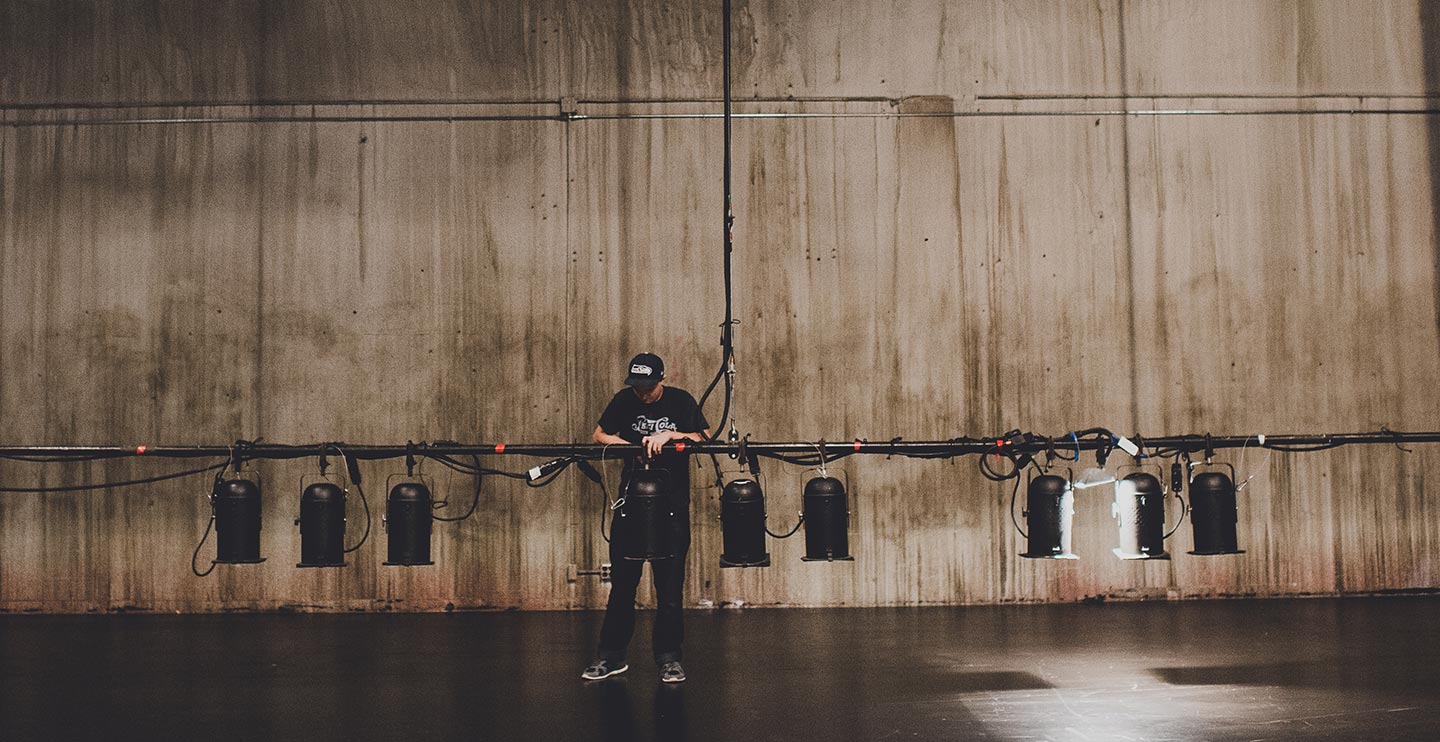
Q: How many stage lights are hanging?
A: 9